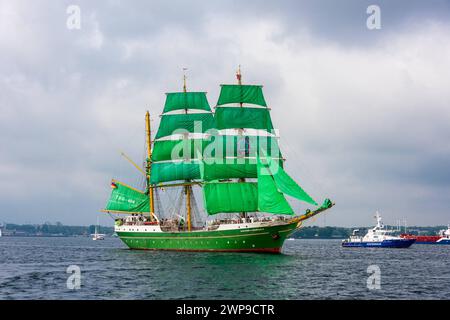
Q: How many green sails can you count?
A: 12